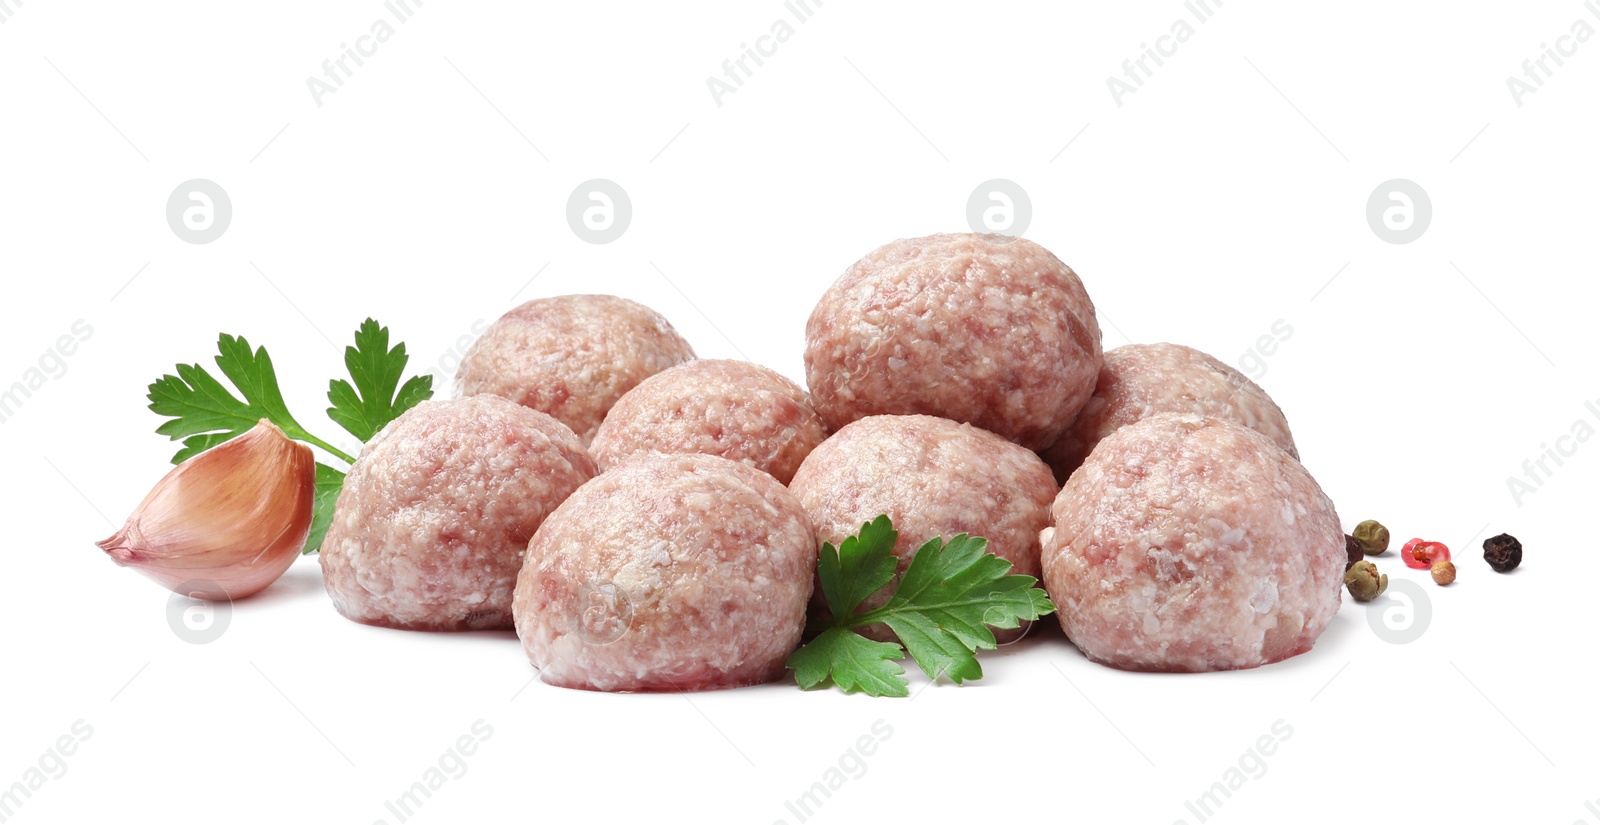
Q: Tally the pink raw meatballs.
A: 8